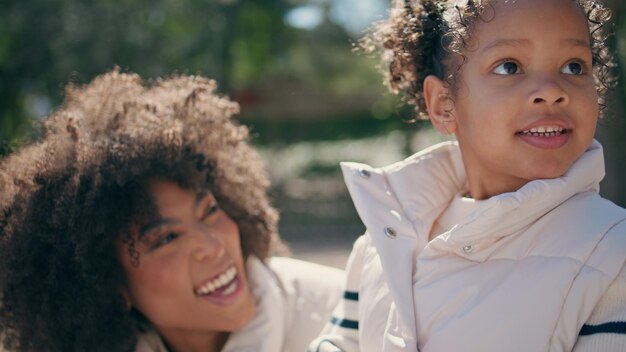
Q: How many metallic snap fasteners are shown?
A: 3